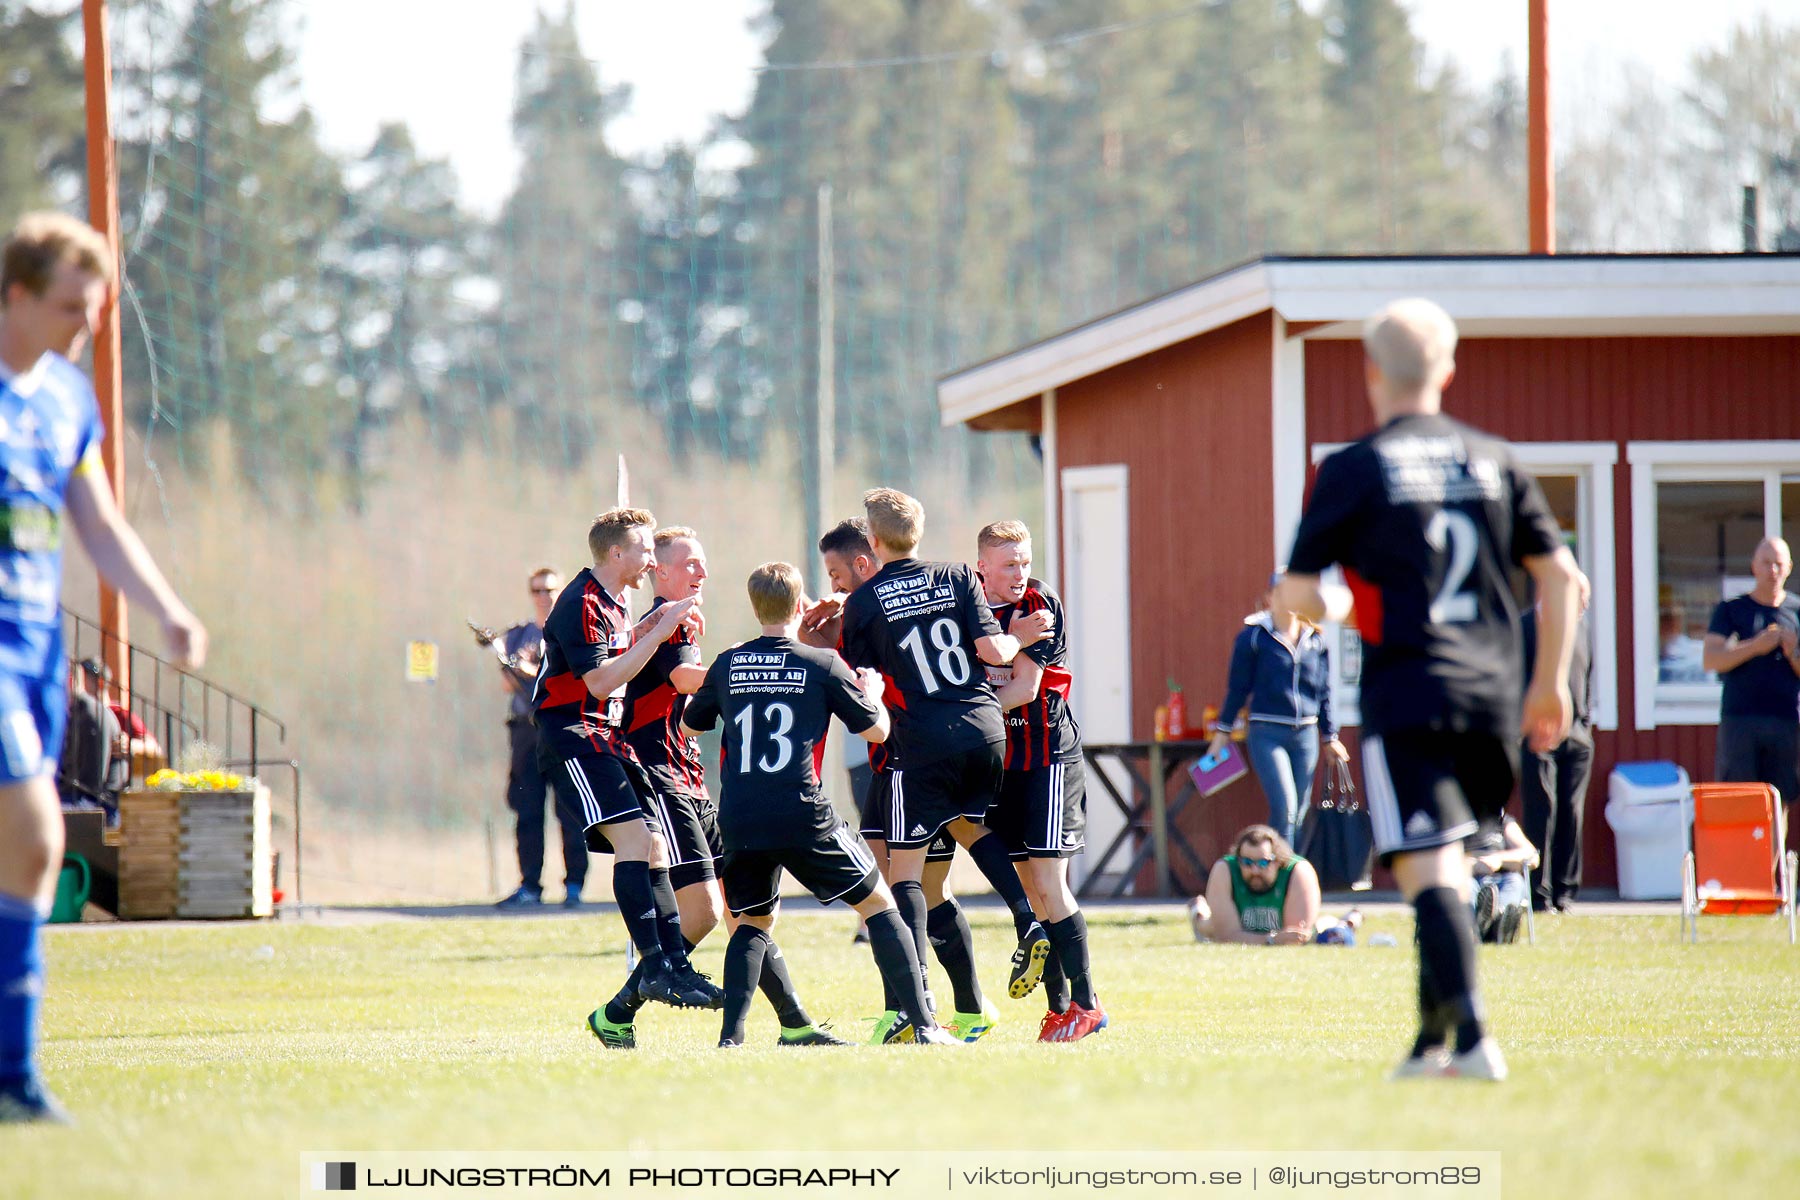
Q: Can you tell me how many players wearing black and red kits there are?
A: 7